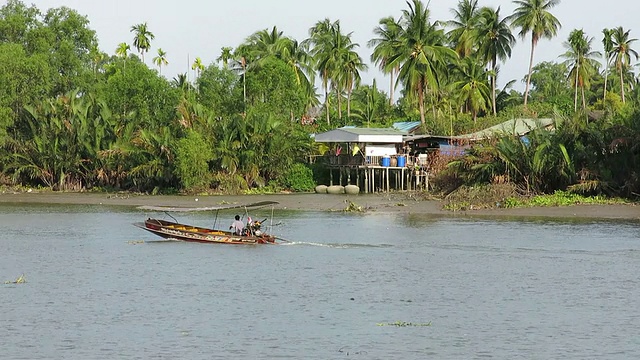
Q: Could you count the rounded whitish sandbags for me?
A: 3